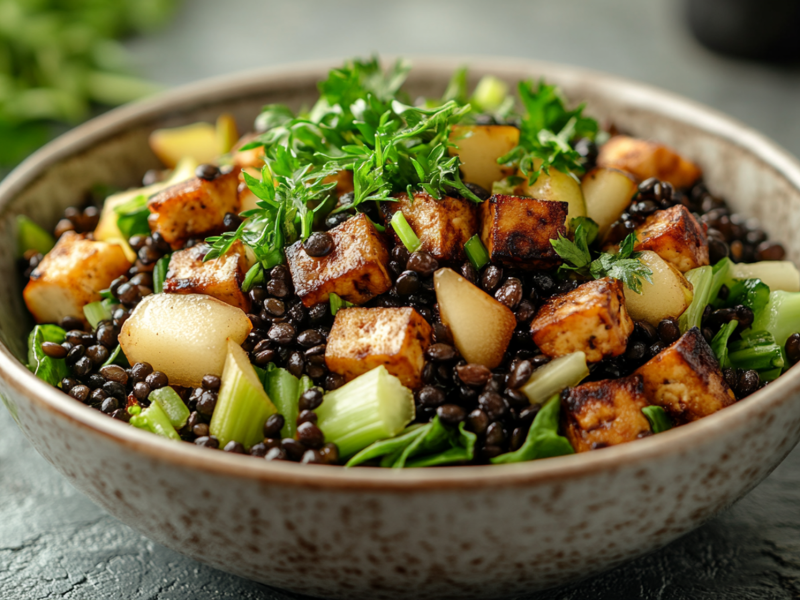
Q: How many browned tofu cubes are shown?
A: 12